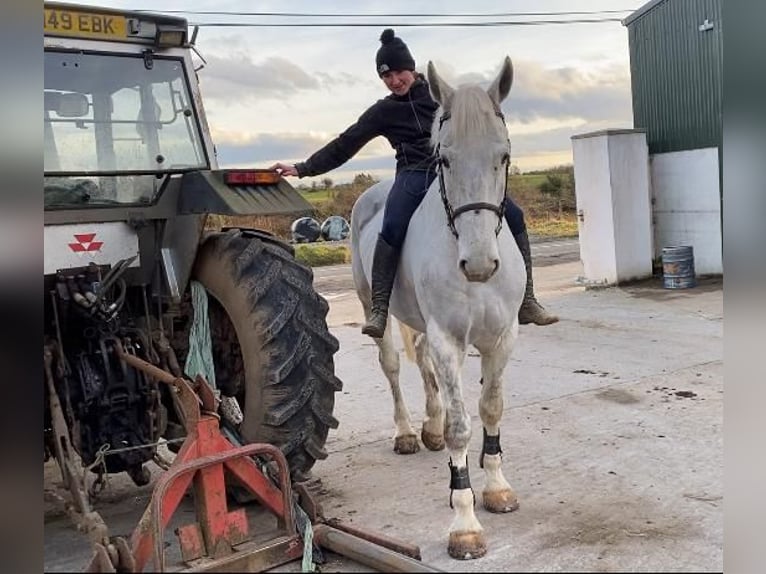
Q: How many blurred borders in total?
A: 2